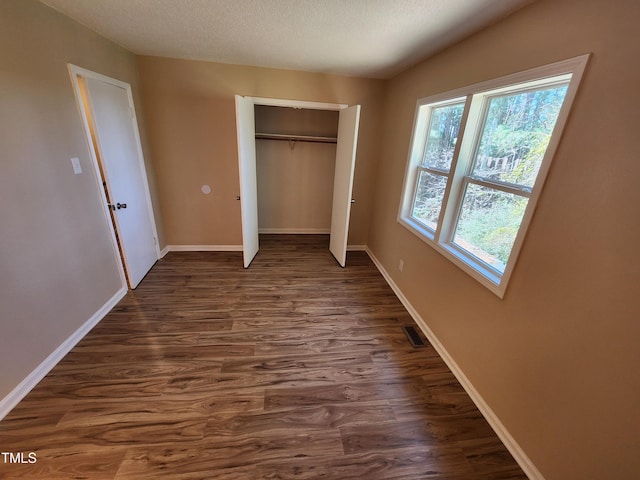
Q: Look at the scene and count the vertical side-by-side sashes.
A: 2